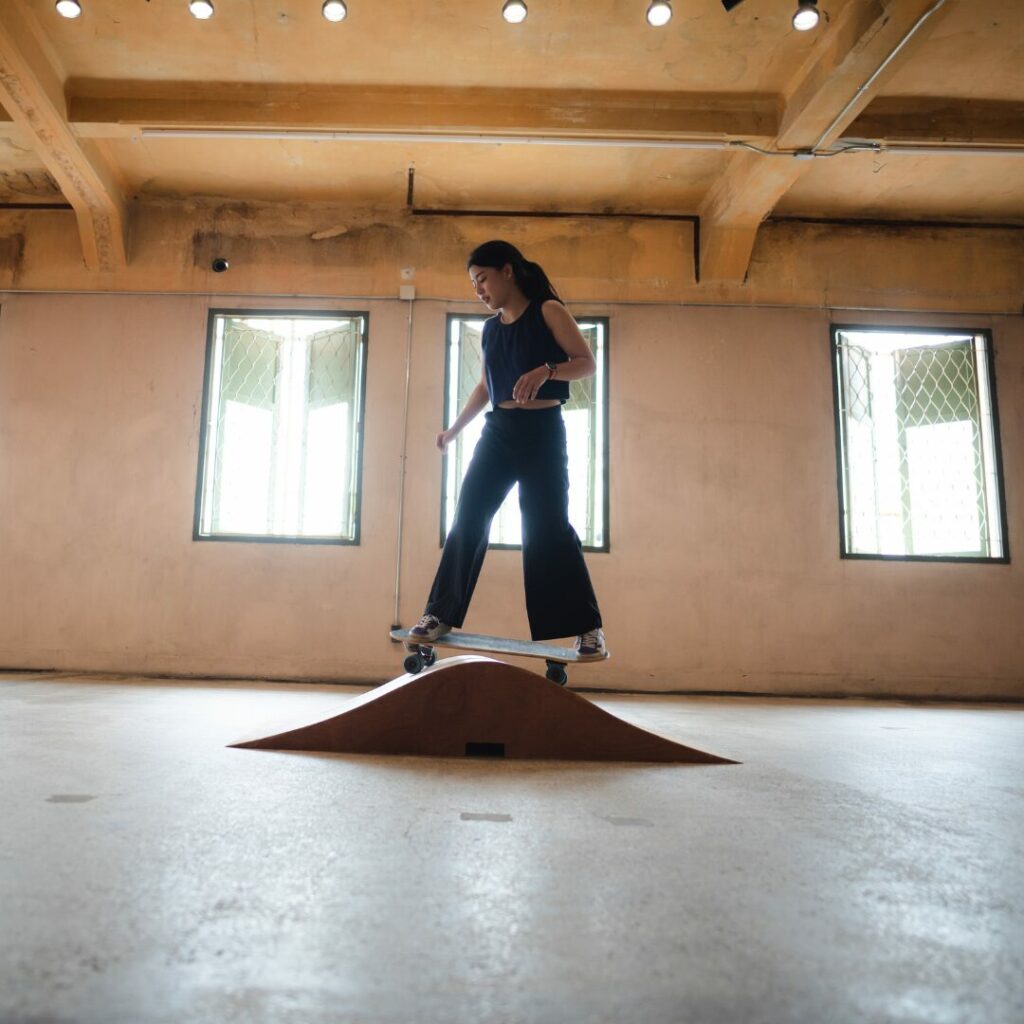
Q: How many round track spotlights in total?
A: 6